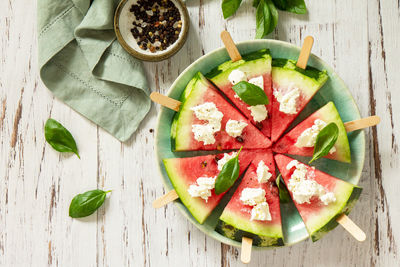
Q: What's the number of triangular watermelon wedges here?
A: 7